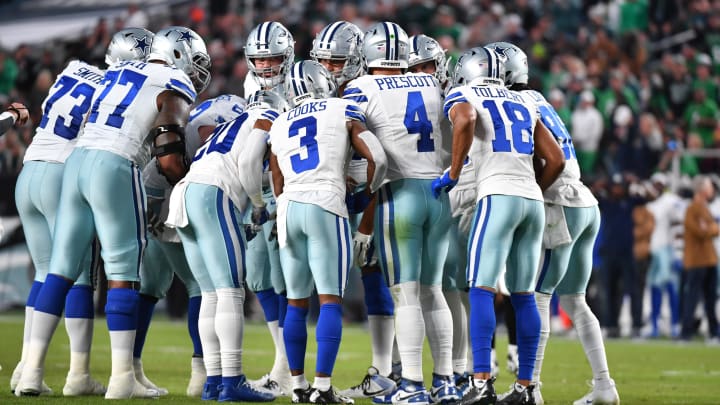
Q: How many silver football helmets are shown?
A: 10